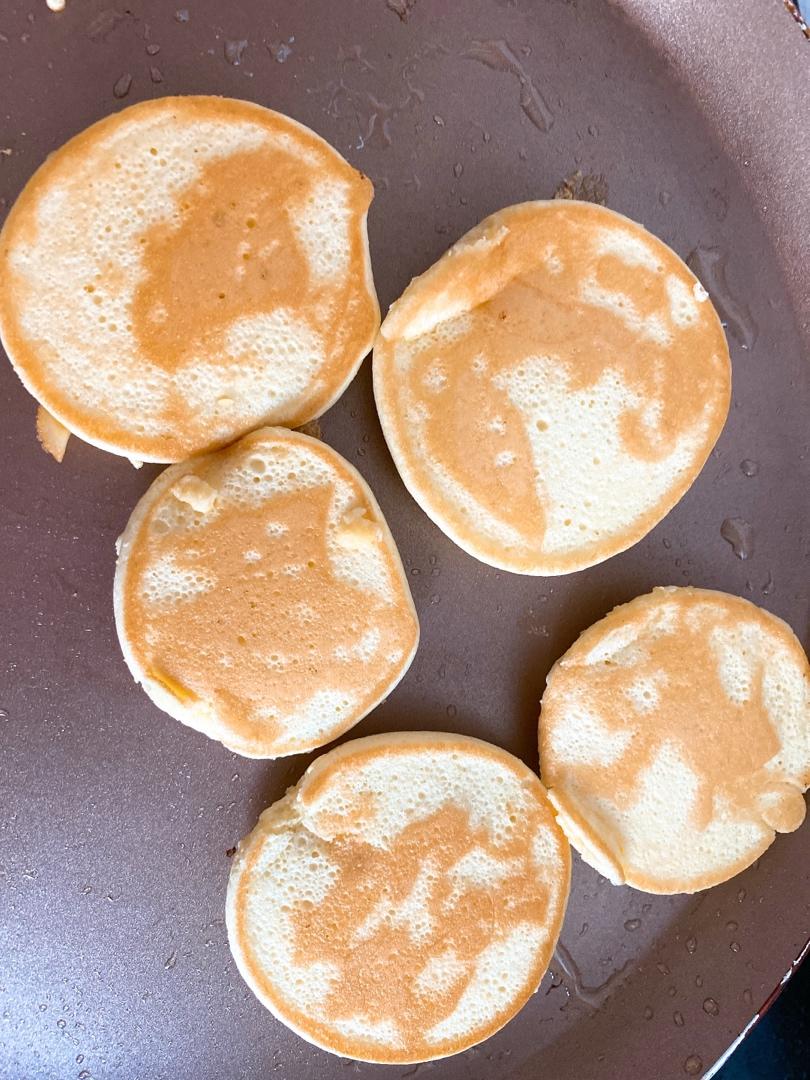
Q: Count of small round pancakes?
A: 5